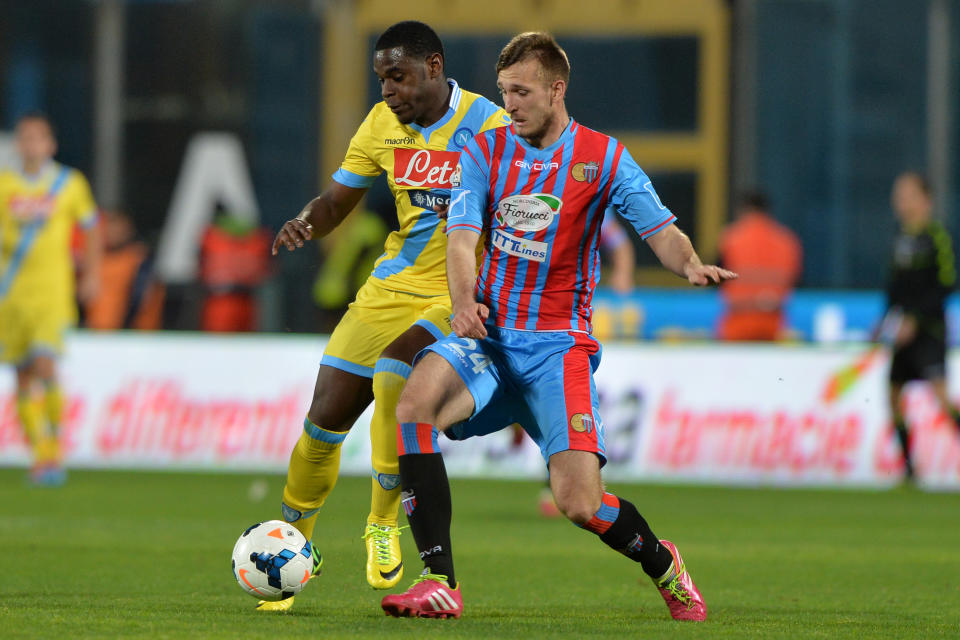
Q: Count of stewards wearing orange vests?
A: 3